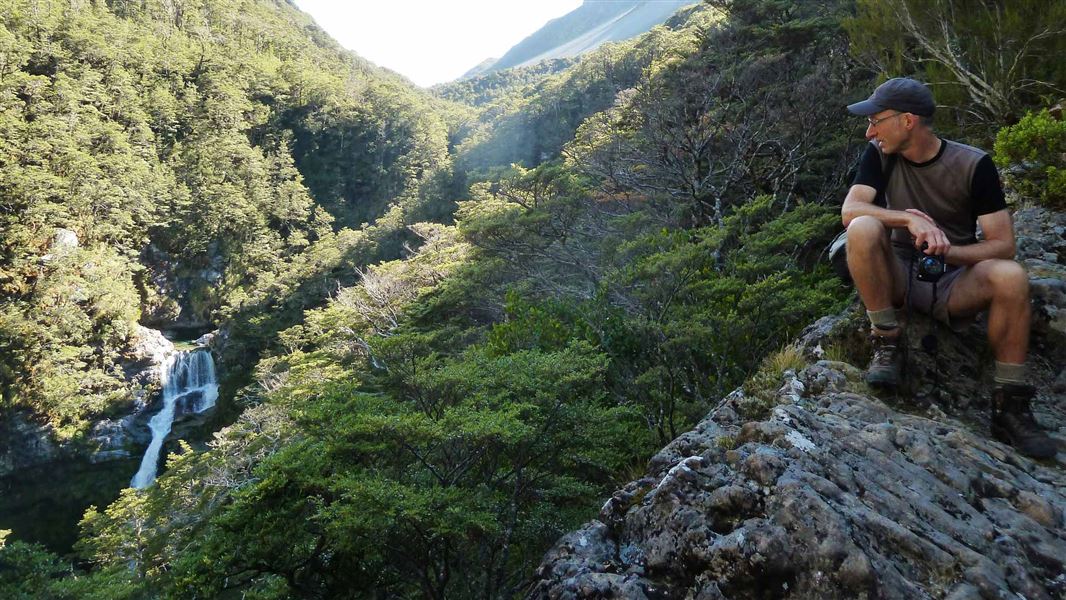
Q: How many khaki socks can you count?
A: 2